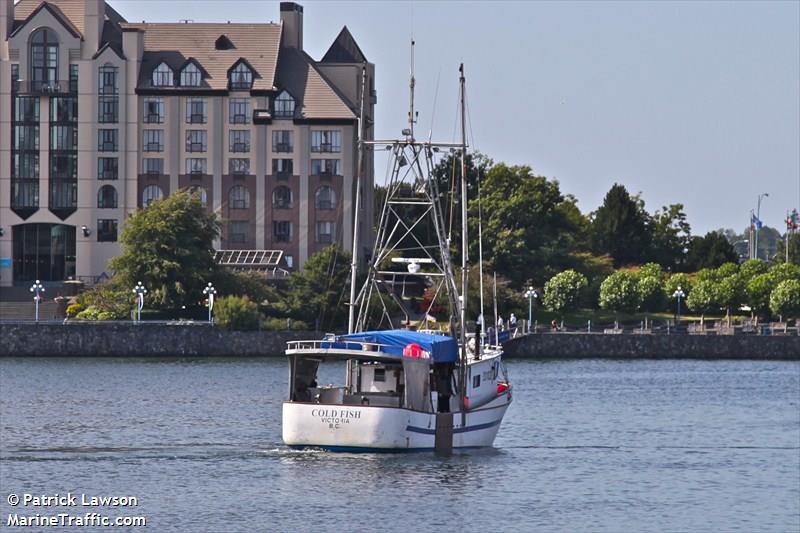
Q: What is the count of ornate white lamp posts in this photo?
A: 5